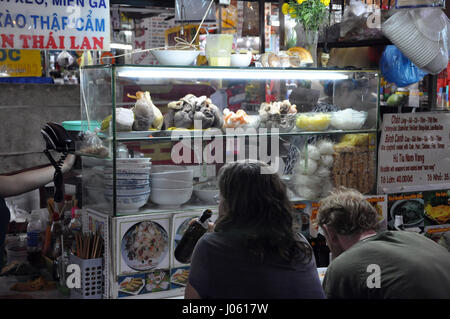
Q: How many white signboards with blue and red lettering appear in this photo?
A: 1